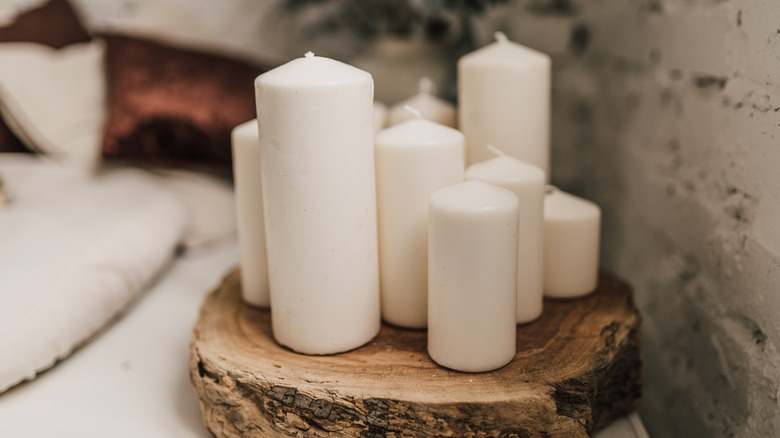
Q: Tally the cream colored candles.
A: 9